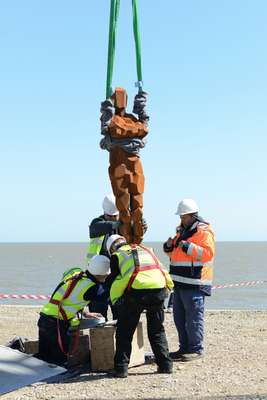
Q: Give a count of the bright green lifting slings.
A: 2